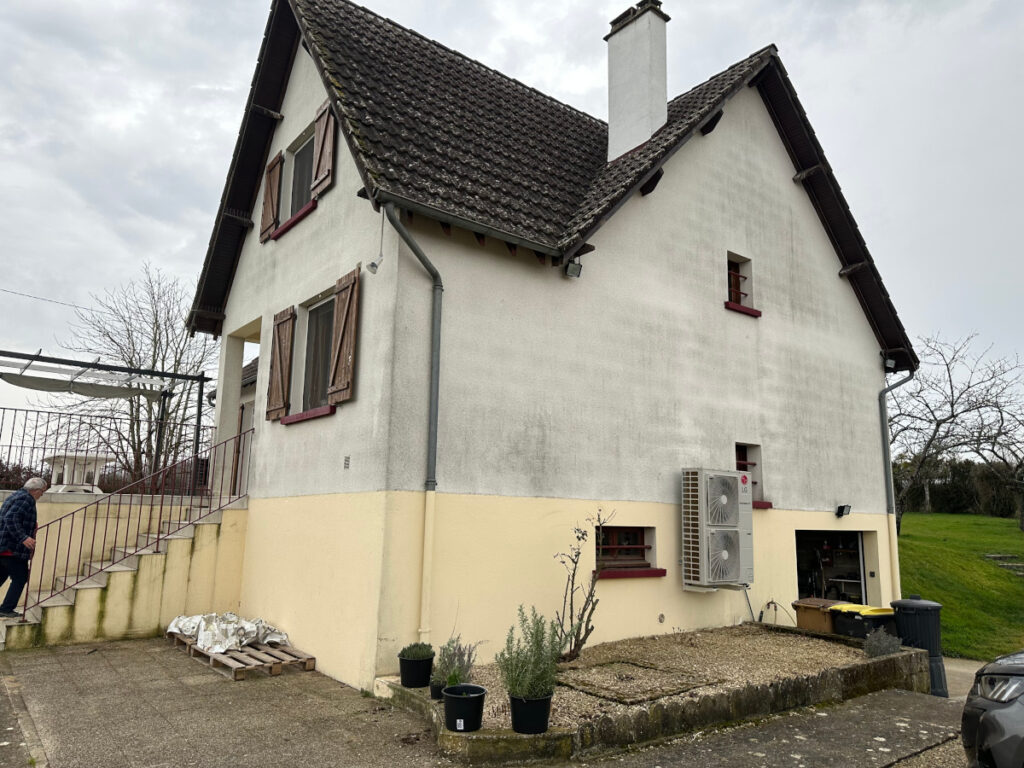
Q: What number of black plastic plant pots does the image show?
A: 4